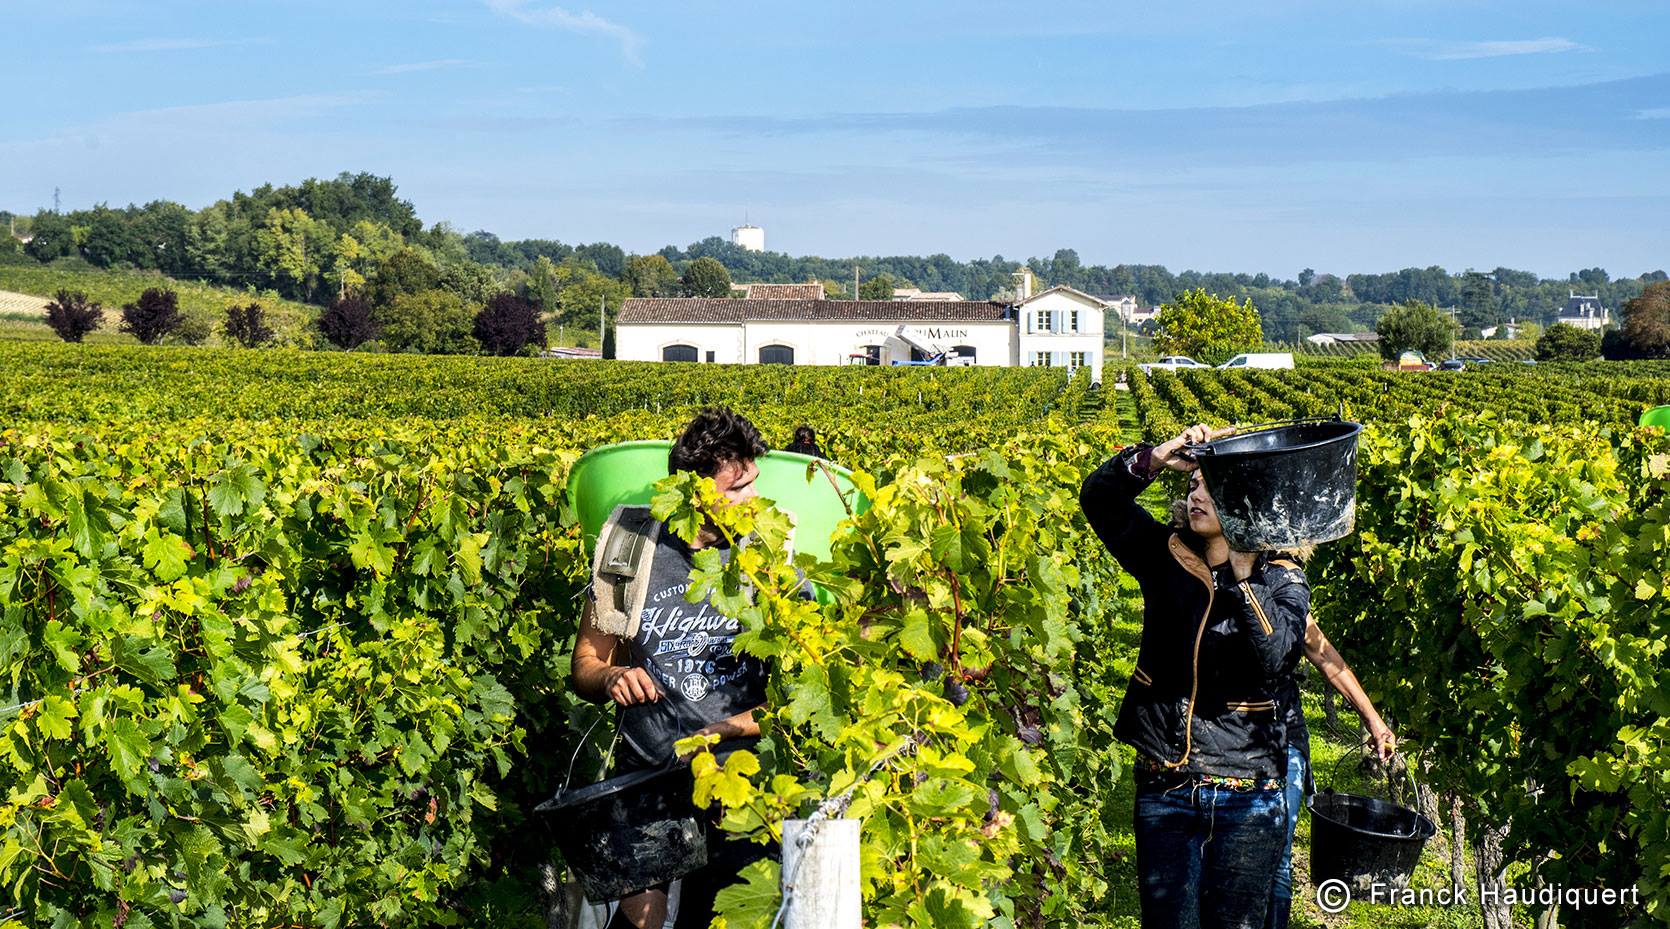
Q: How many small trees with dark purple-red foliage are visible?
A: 5